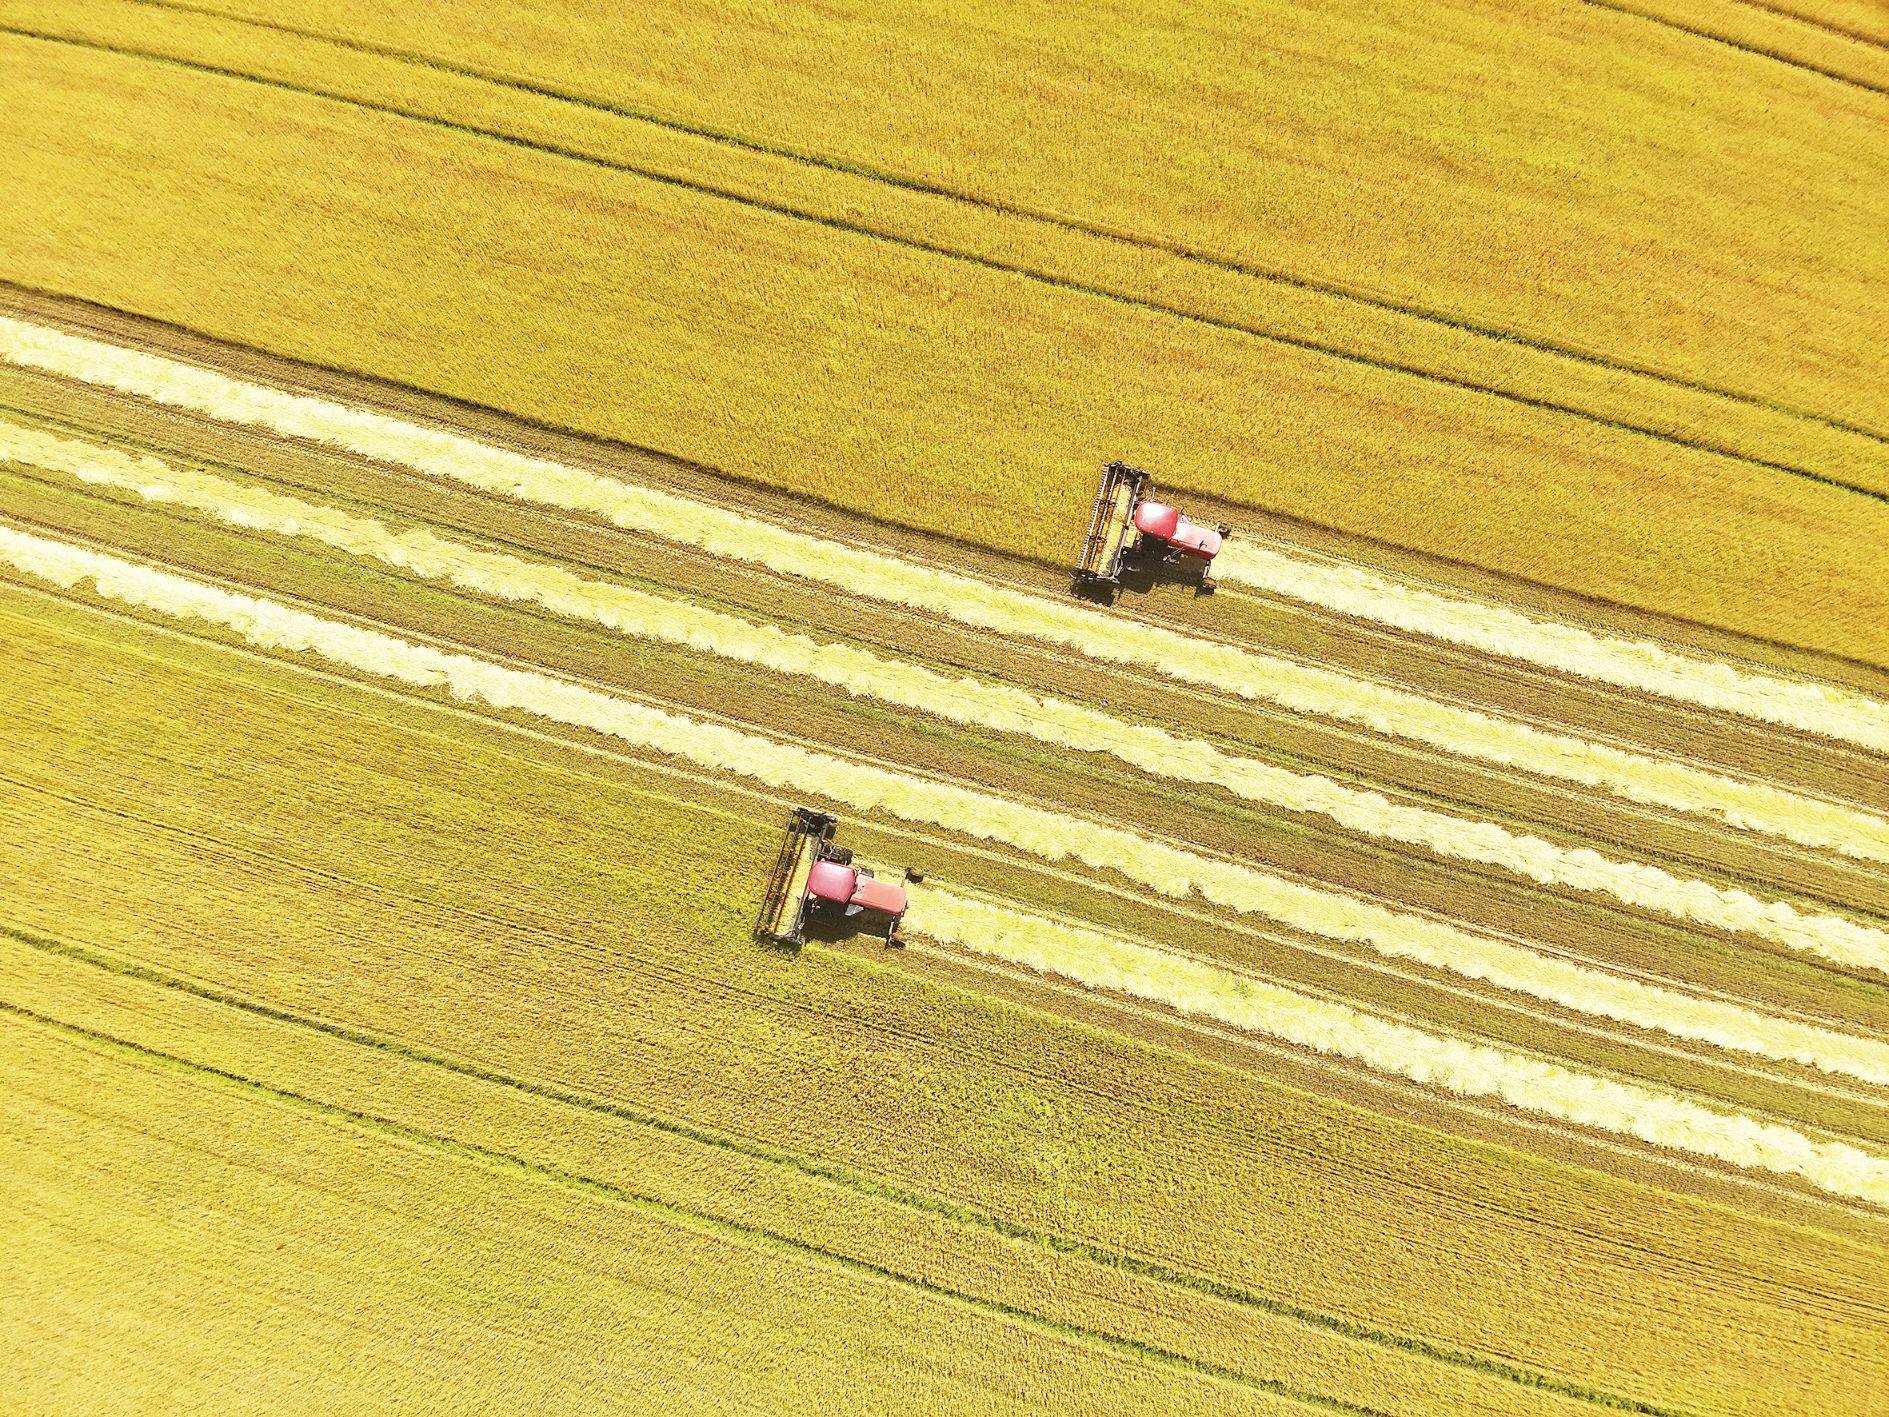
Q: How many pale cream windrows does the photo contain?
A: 5